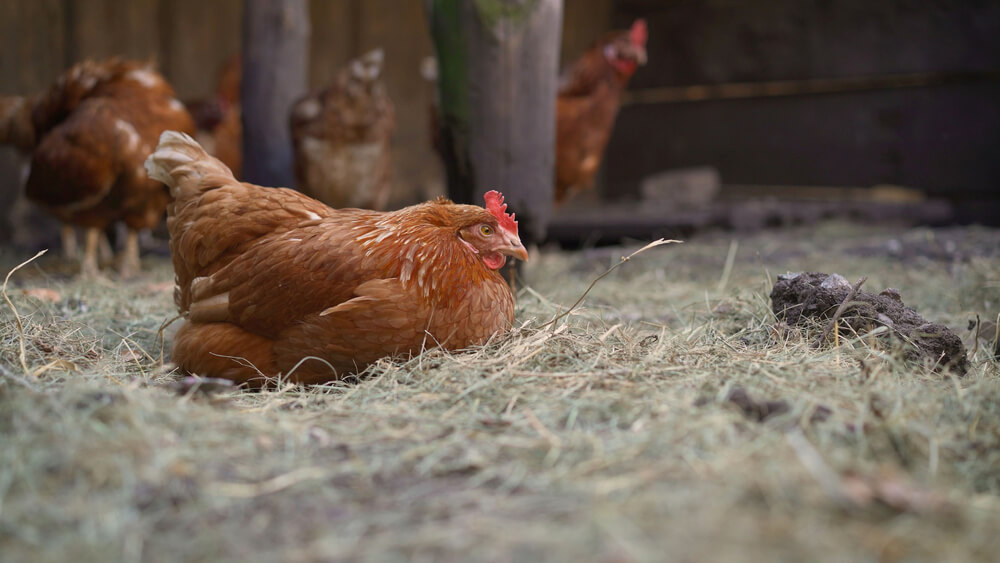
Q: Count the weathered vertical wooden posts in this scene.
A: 2